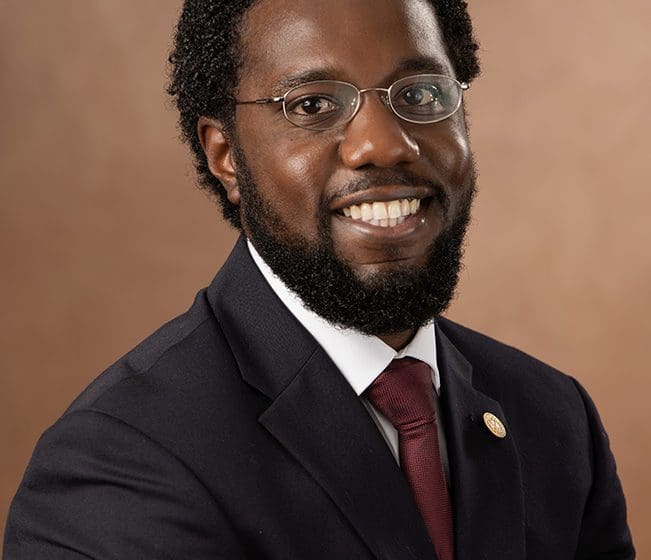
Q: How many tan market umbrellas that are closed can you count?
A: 0